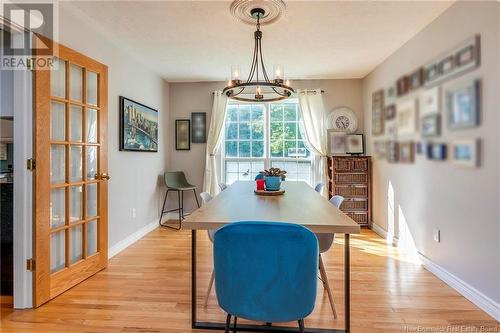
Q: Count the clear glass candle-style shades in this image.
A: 5